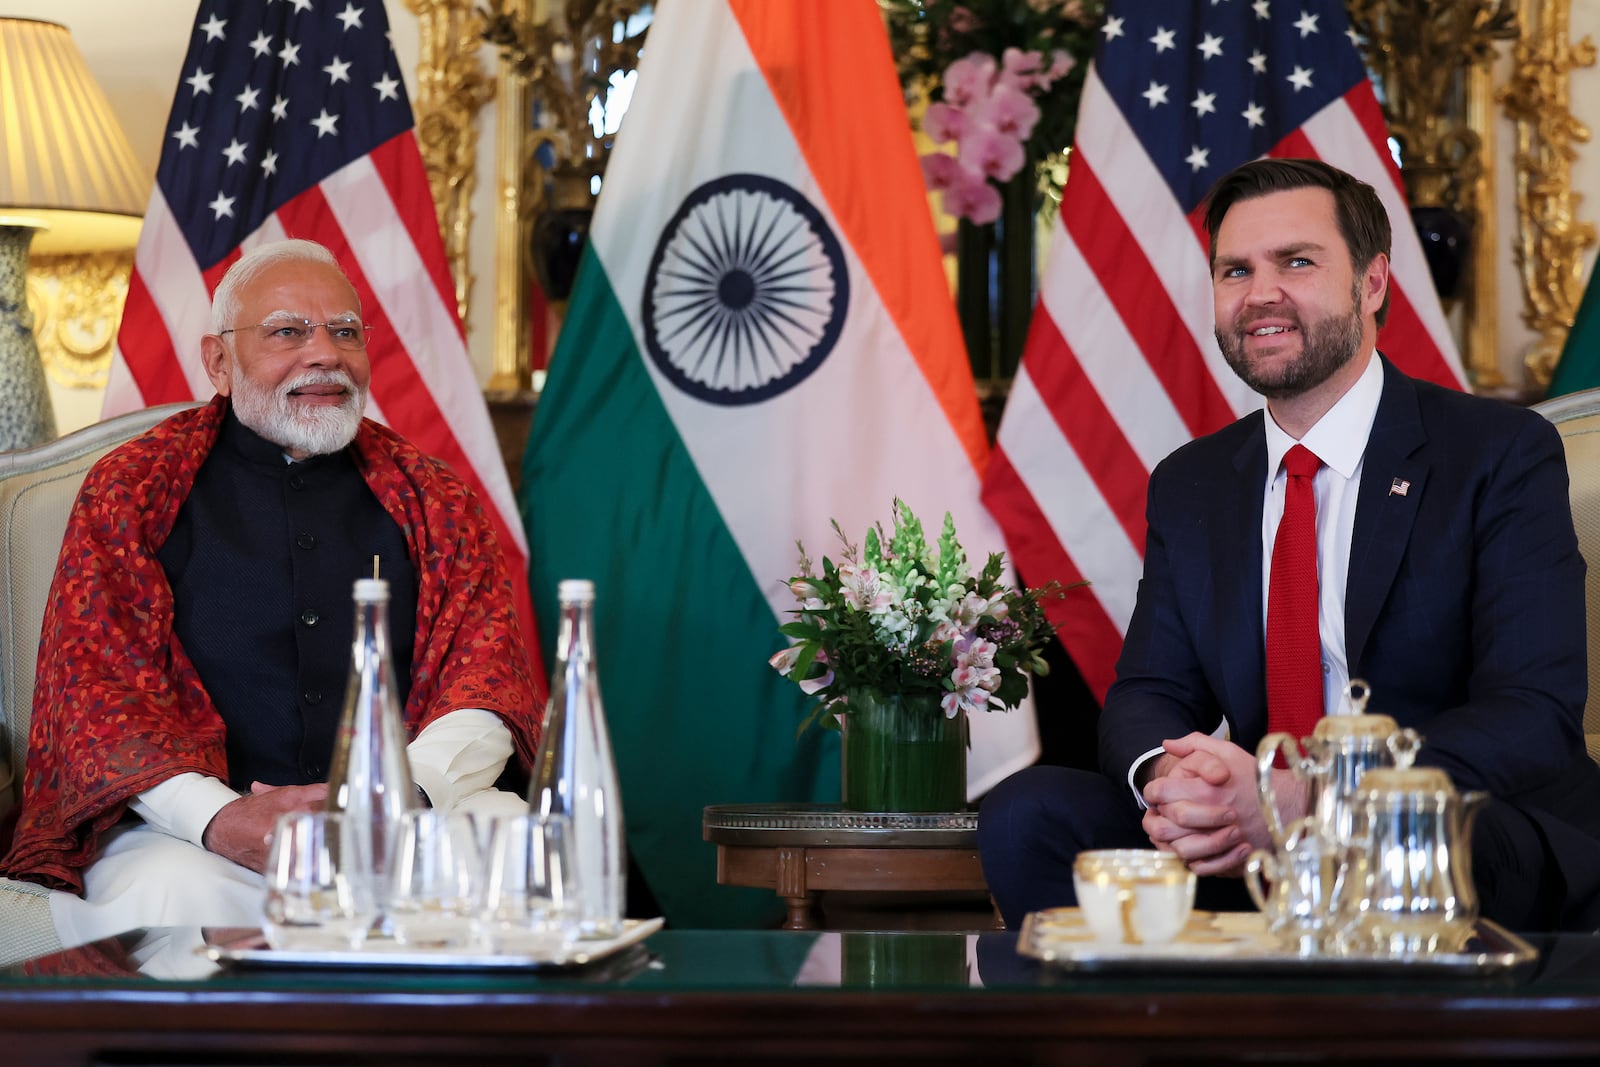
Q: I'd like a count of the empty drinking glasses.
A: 3